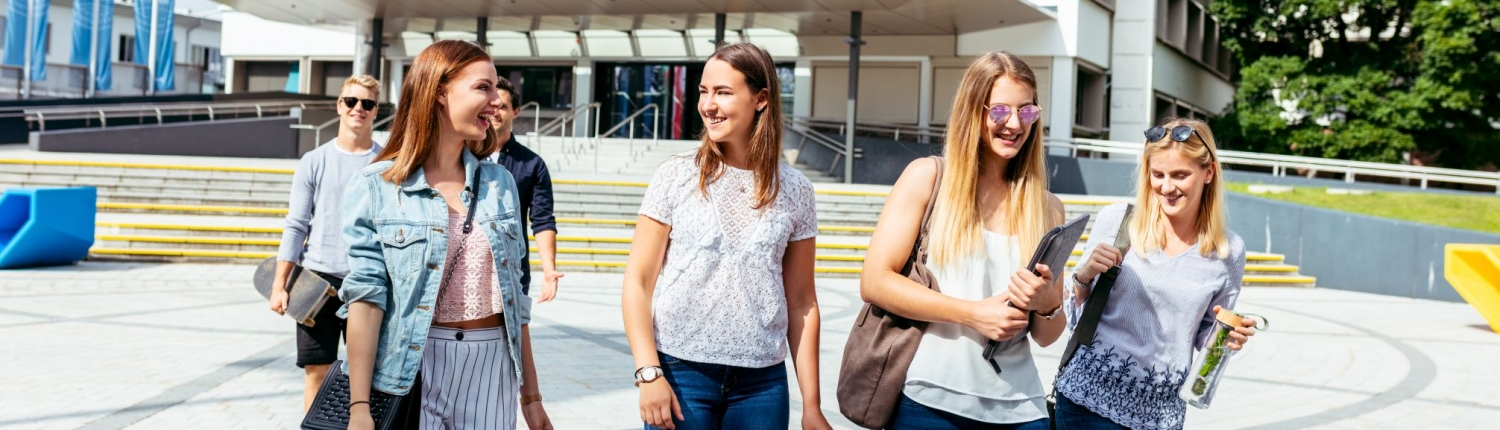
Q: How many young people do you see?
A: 6